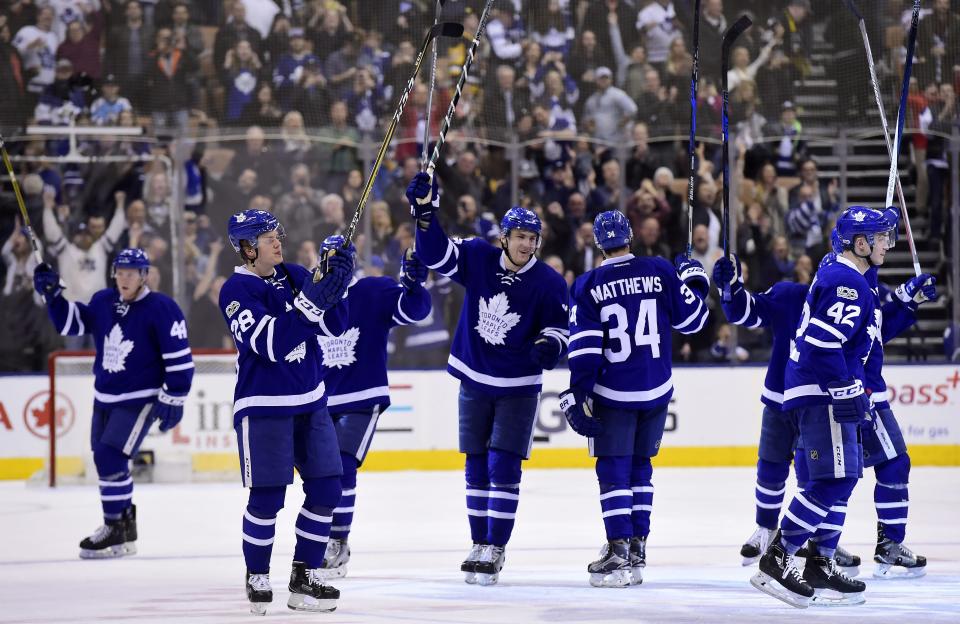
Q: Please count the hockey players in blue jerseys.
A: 8